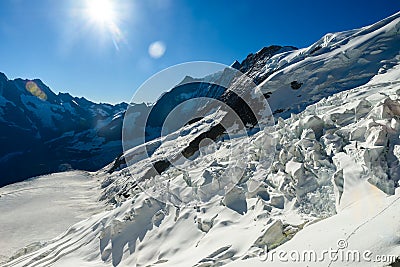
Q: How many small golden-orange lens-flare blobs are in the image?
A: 1